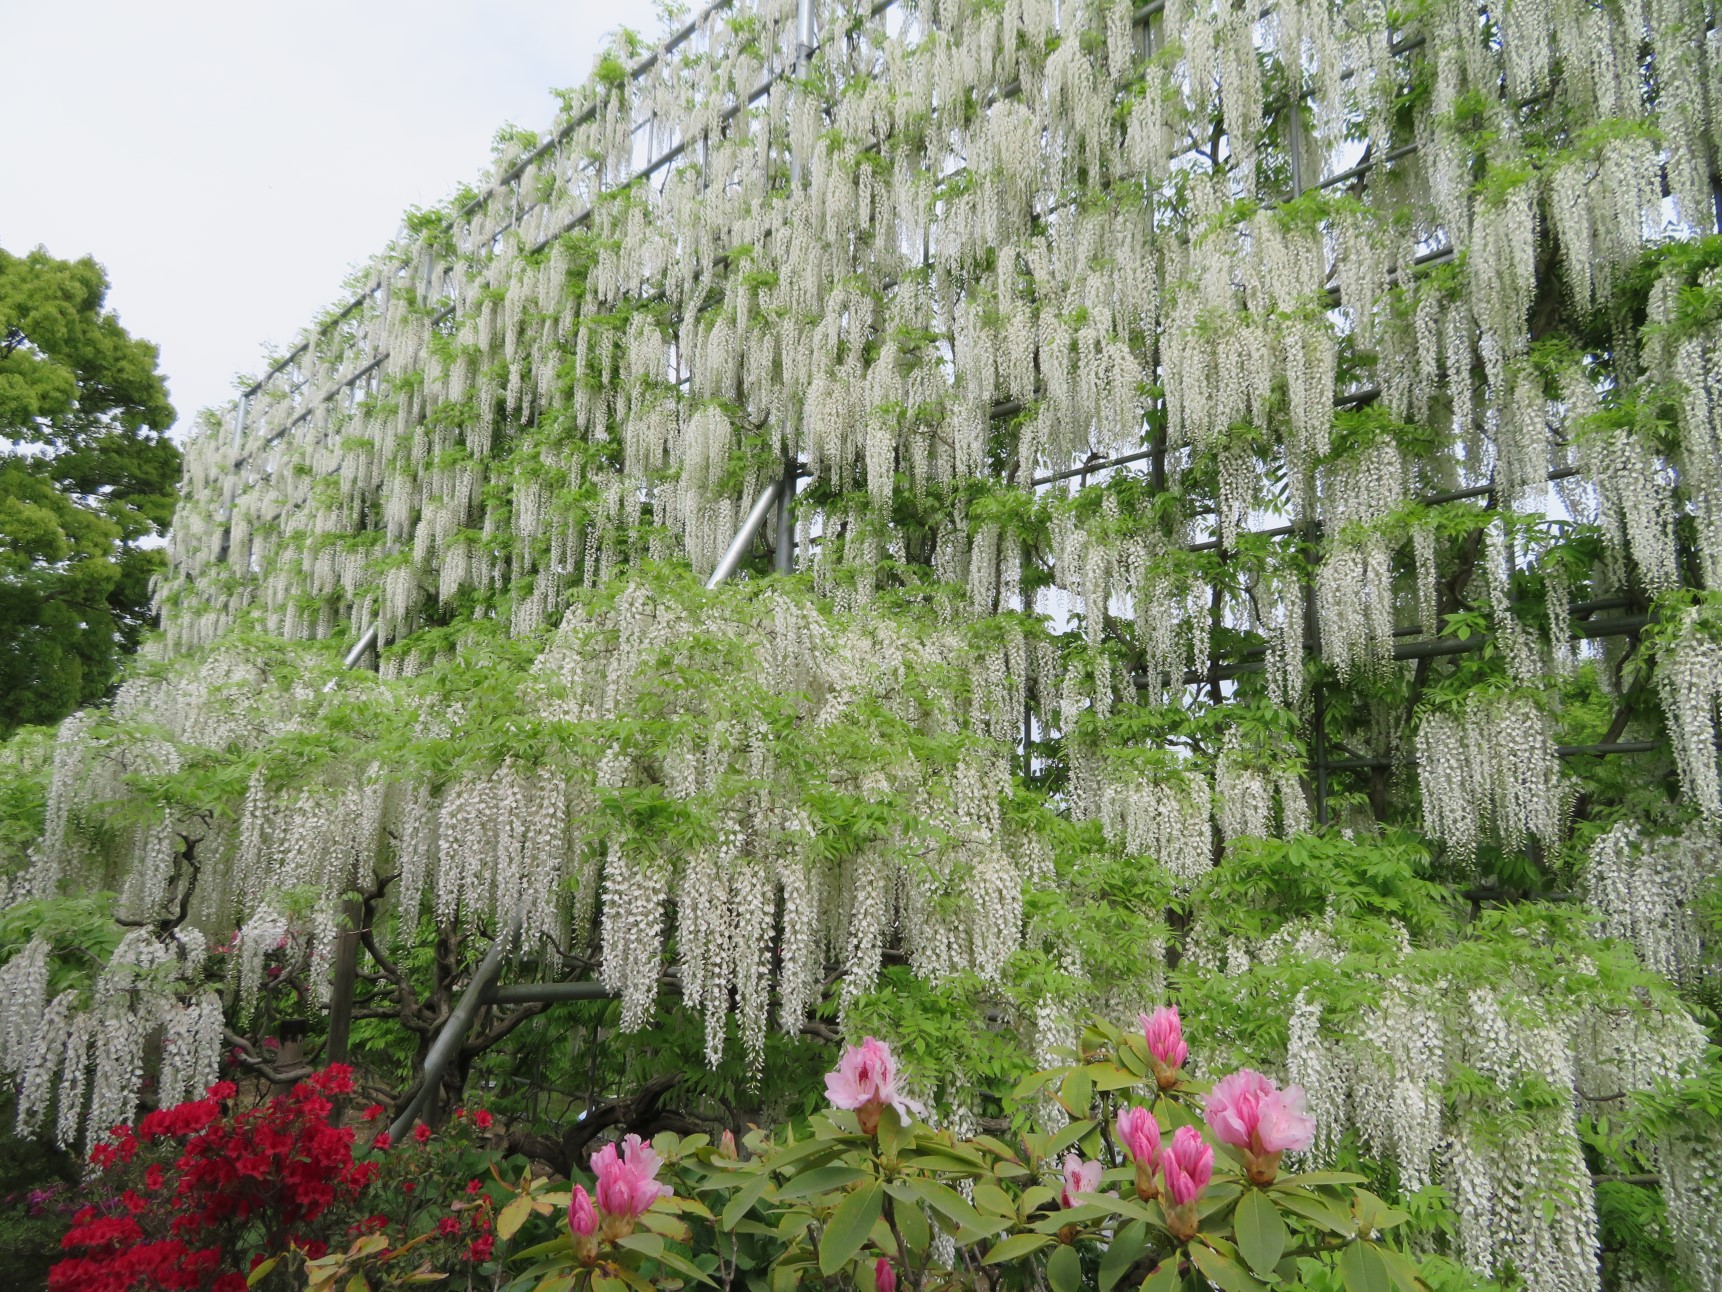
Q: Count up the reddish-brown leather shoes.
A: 0